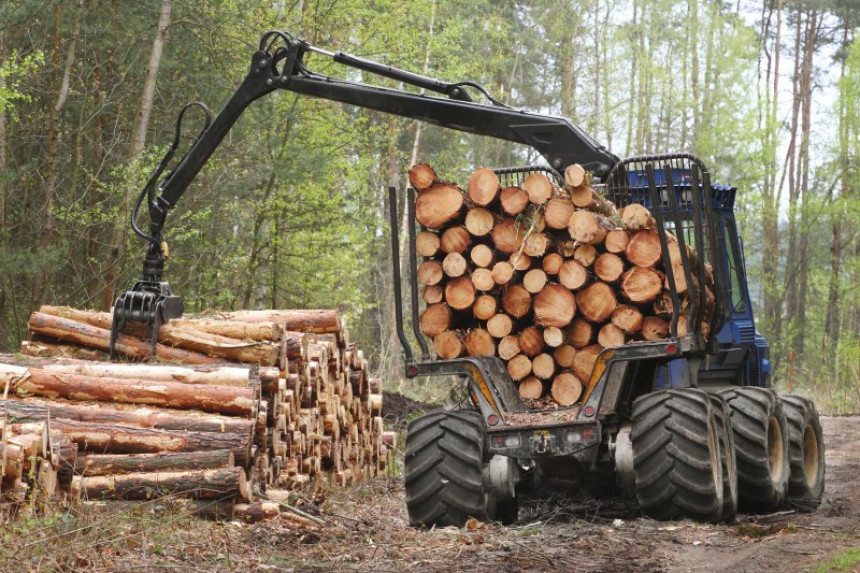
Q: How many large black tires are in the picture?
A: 5